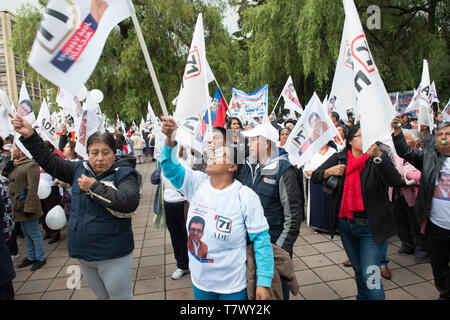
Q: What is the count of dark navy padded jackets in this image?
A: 2